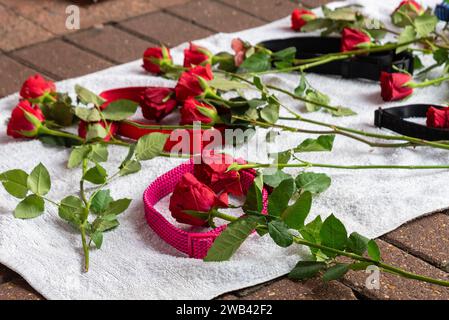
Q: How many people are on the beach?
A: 0